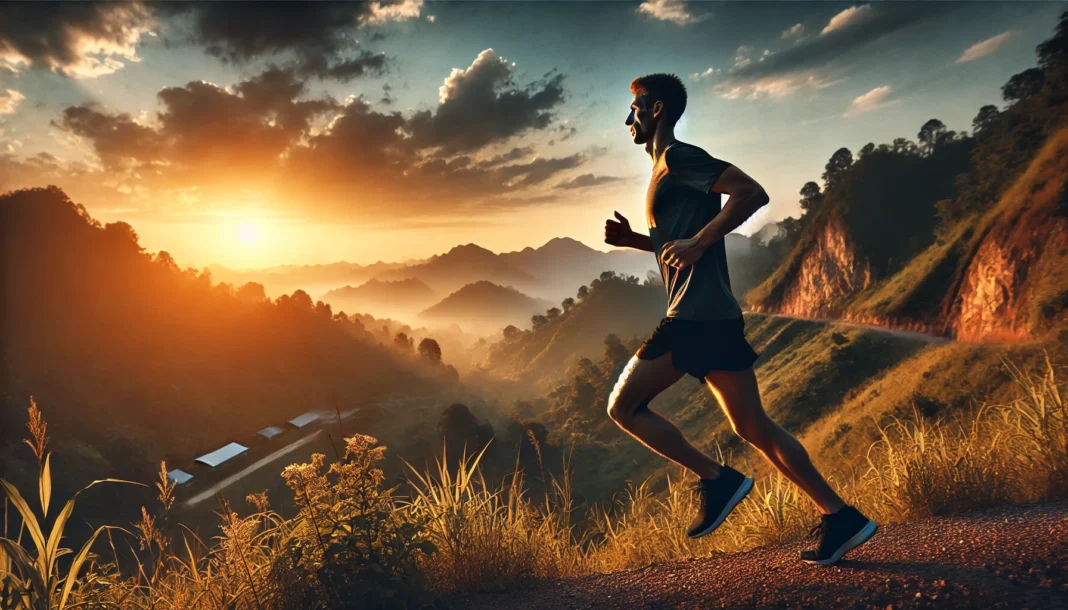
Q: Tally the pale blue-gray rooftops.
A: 4